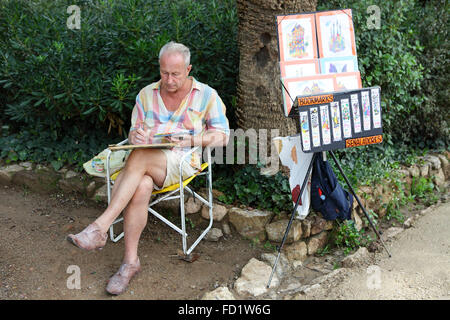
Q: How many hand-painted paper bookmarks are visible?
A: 8